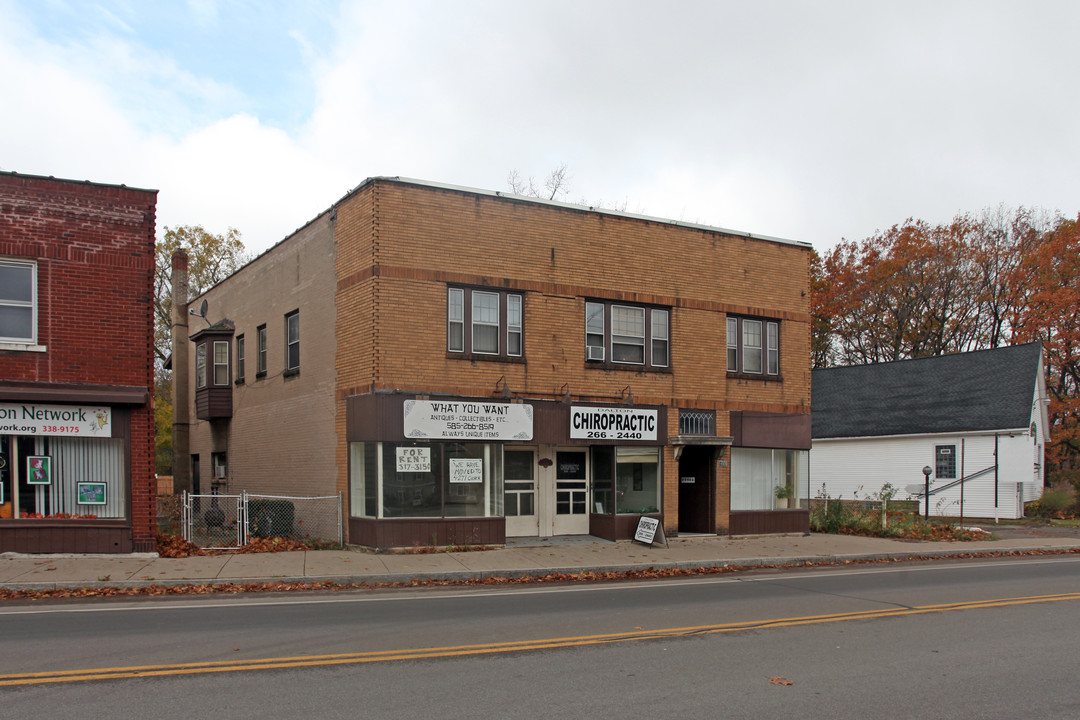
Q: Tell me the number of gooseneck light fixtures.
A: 3